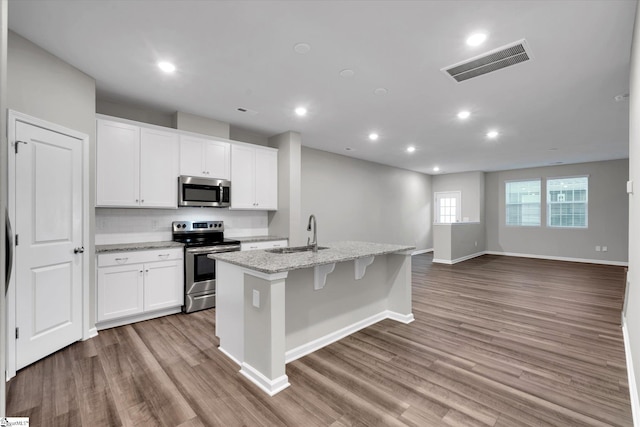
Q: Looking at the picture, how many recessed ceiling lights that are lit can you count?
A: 8